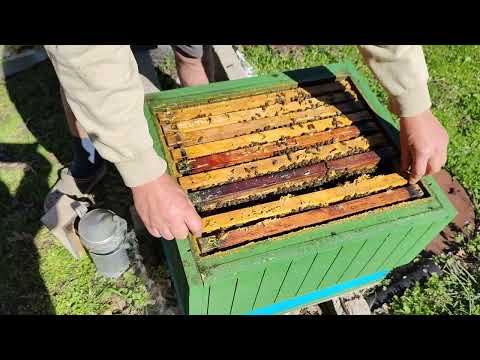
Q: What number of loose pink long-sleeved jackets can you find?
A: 0